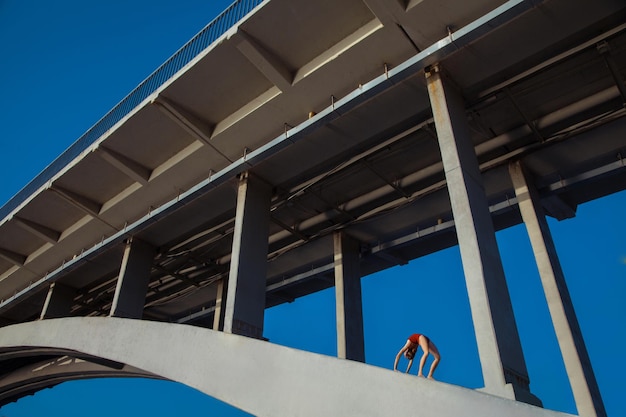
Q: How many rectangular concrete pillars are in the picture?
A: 7